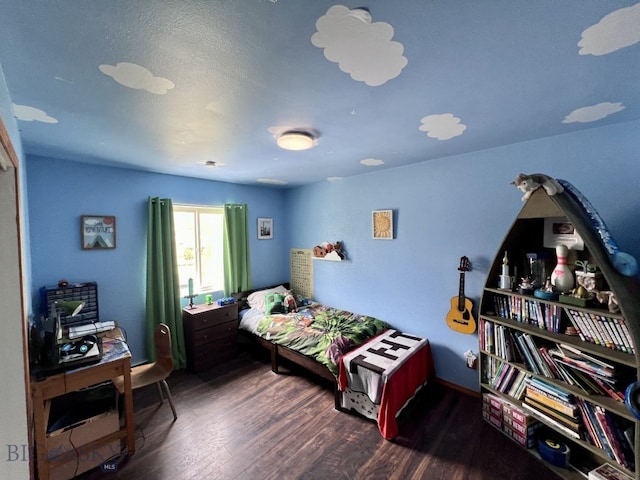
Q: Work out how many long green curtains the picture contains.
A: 2